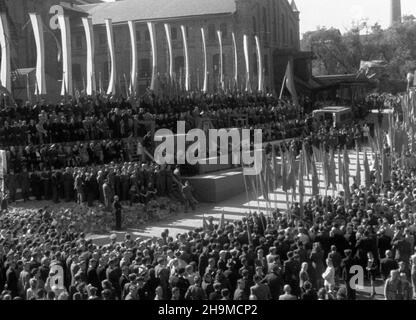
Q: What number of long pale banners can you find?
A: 14